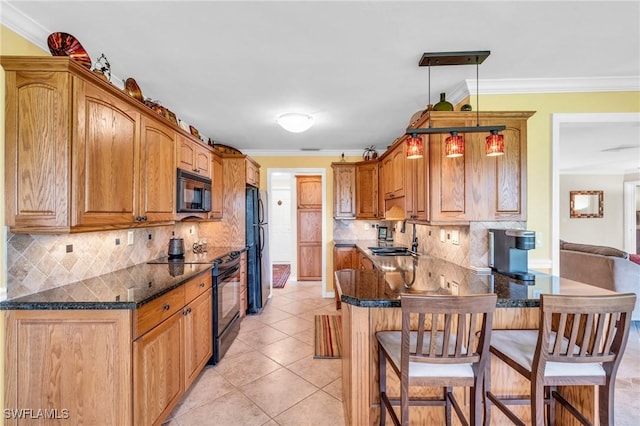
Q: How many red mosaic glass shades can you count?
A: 3